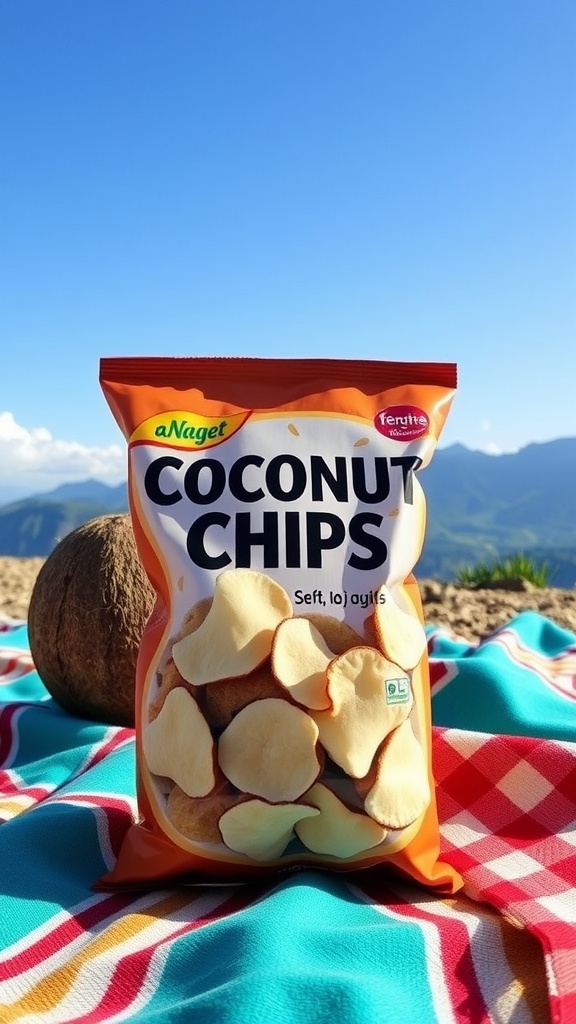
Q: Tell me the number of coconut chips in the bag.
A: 9